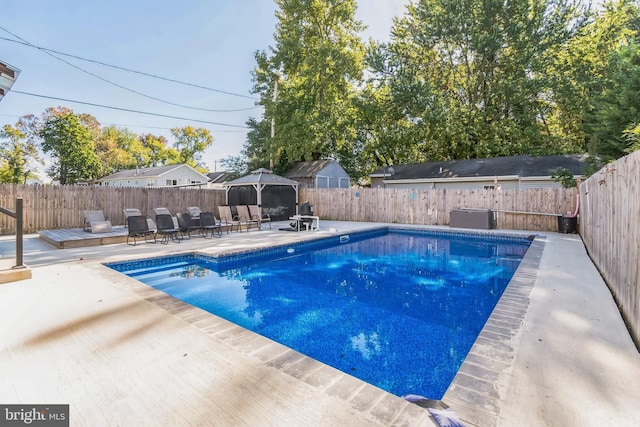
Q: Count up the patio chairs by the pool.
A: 11